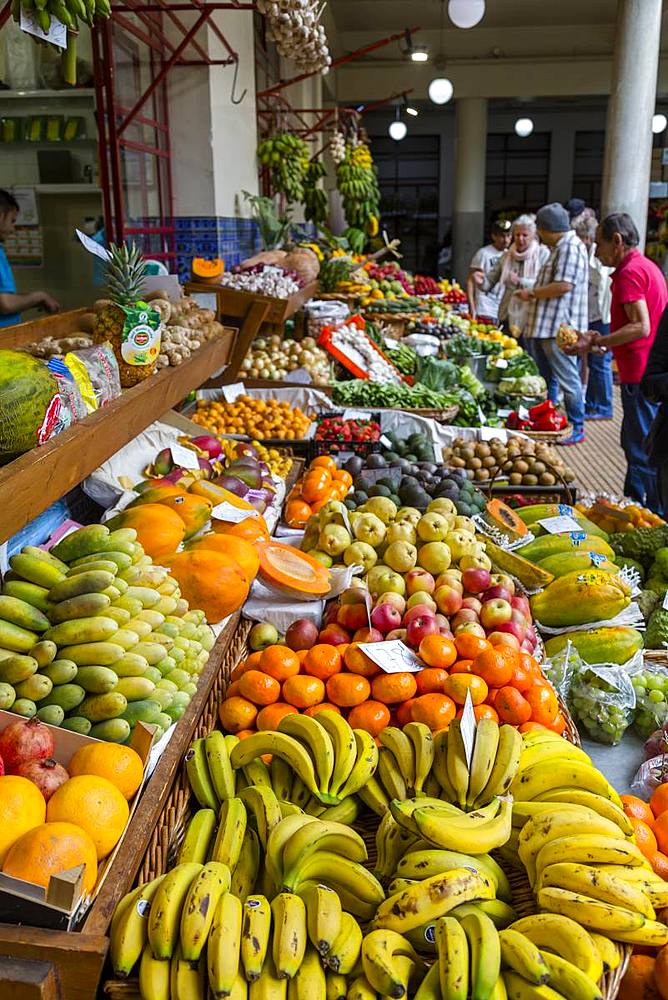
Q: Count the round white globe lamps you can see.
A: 5